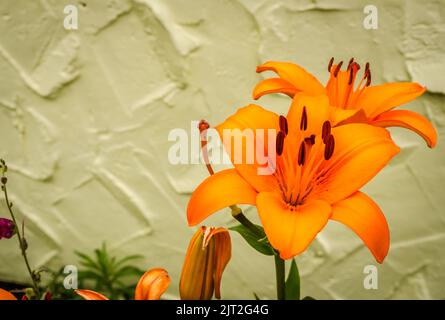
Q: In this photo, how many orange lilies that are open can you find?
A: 2